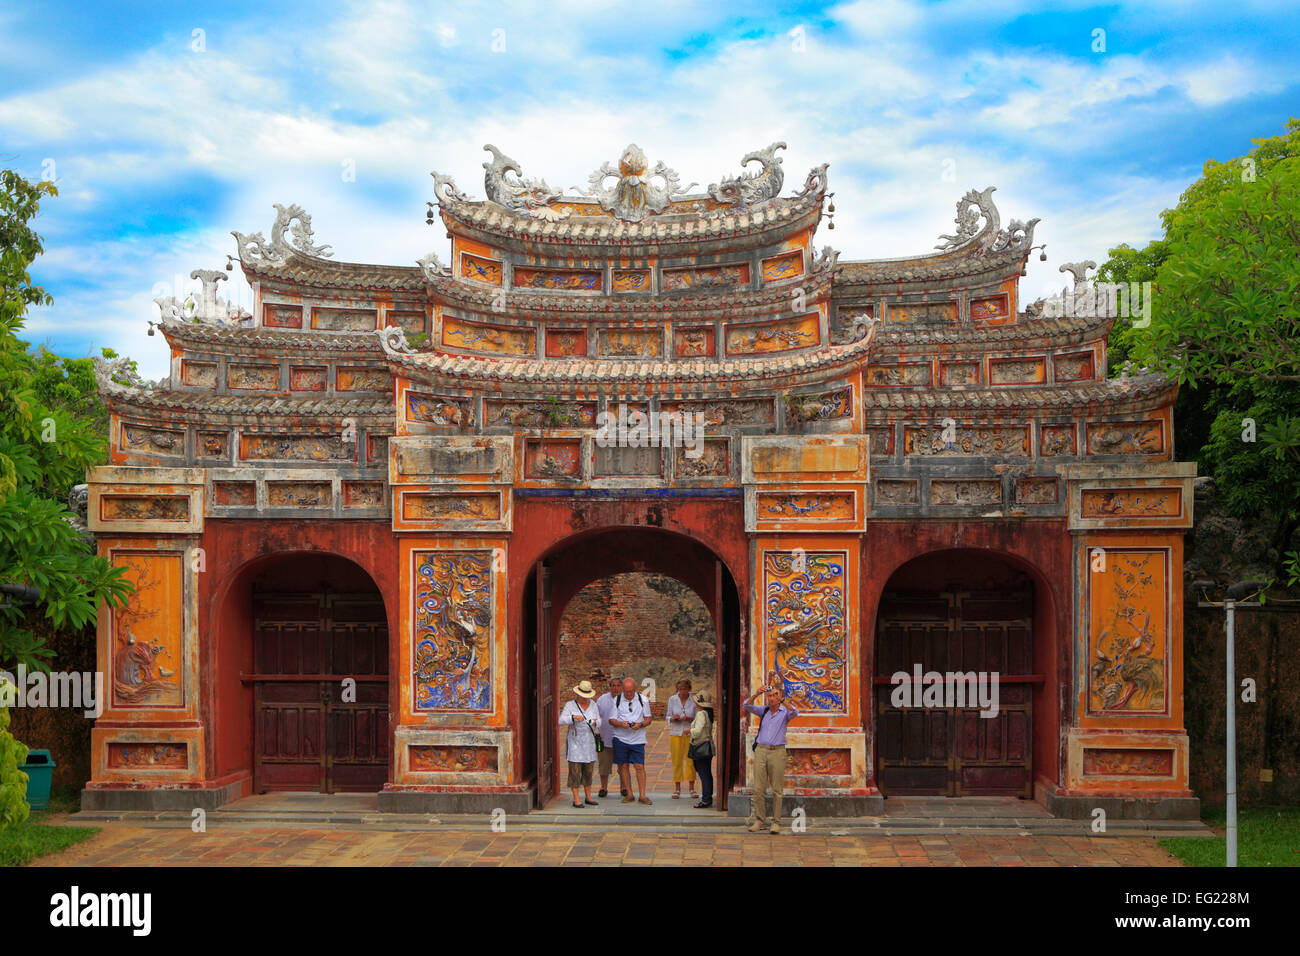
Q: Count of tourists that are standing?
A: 6